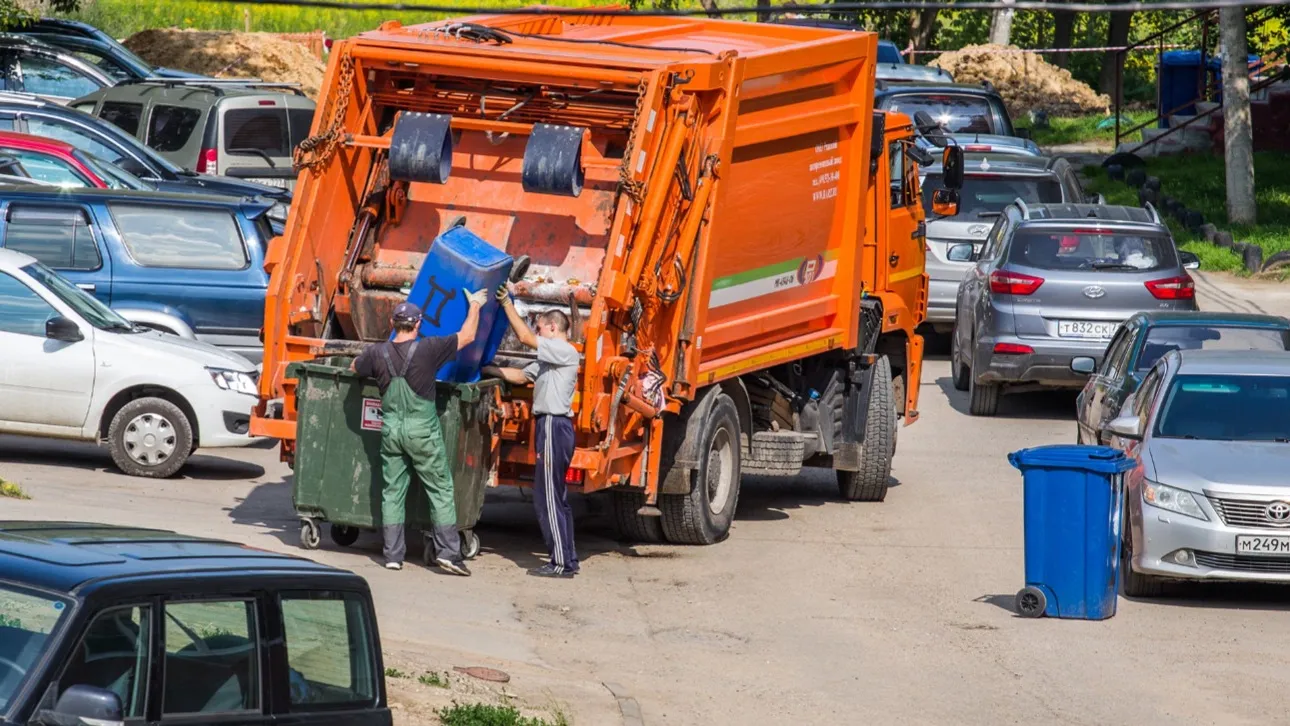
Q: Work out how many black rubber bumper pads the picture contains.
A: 2